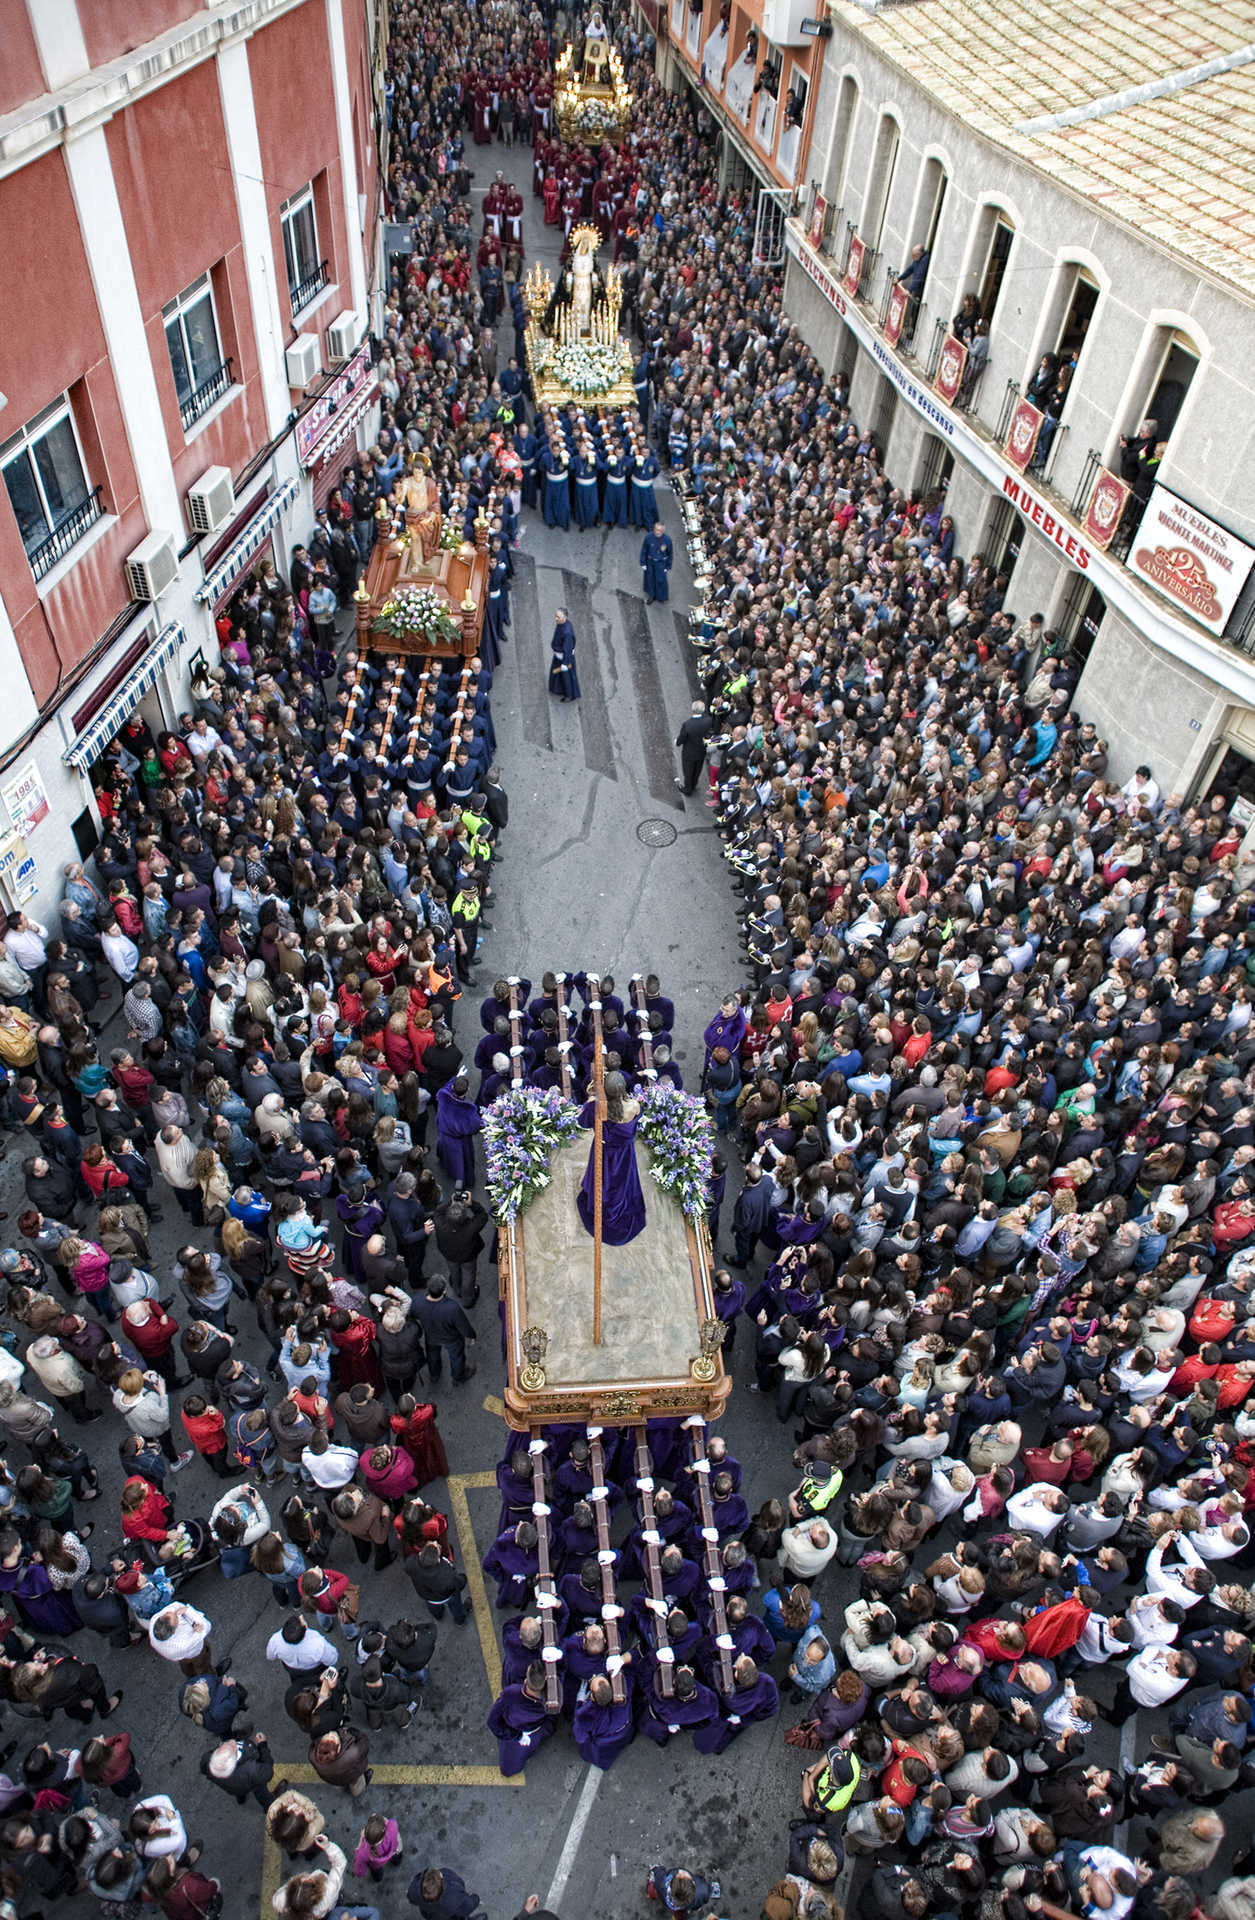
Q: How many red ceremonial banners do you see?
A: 6